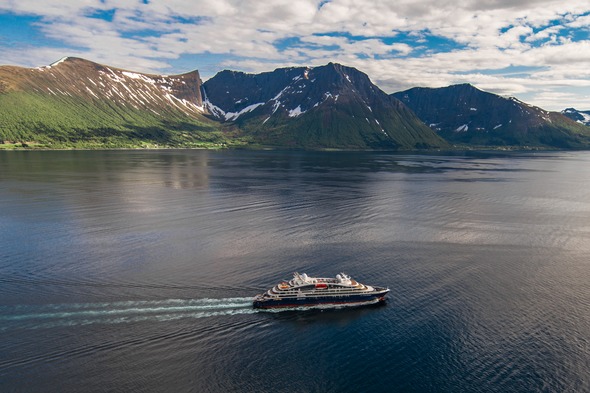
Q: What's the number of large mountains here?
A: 3